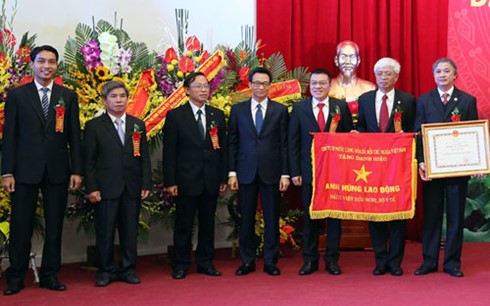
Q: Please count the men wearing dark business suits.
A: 7